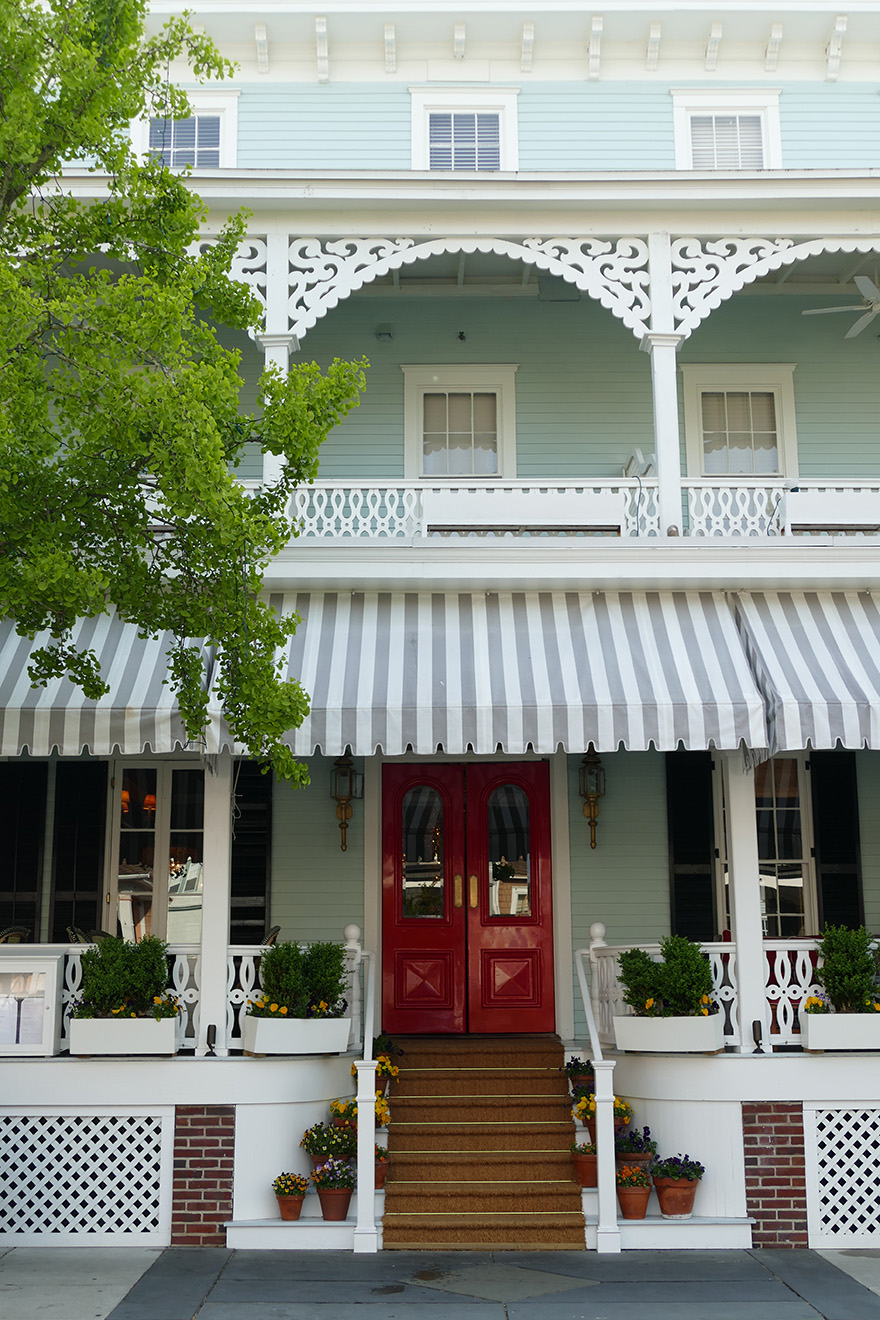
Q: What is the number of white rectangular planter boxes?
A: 4